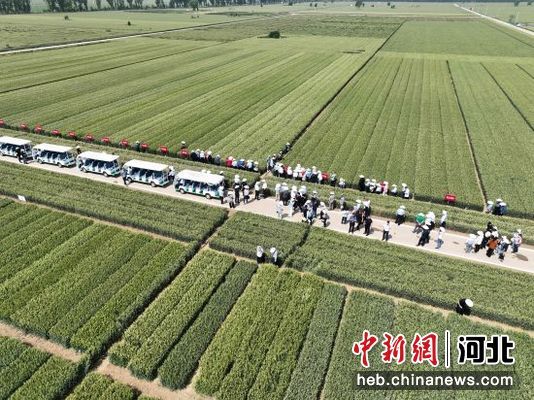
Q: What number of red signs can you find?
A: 13